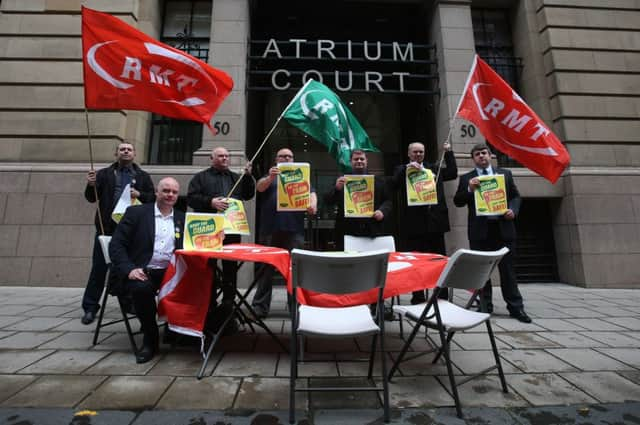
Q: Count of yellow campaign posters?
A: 7